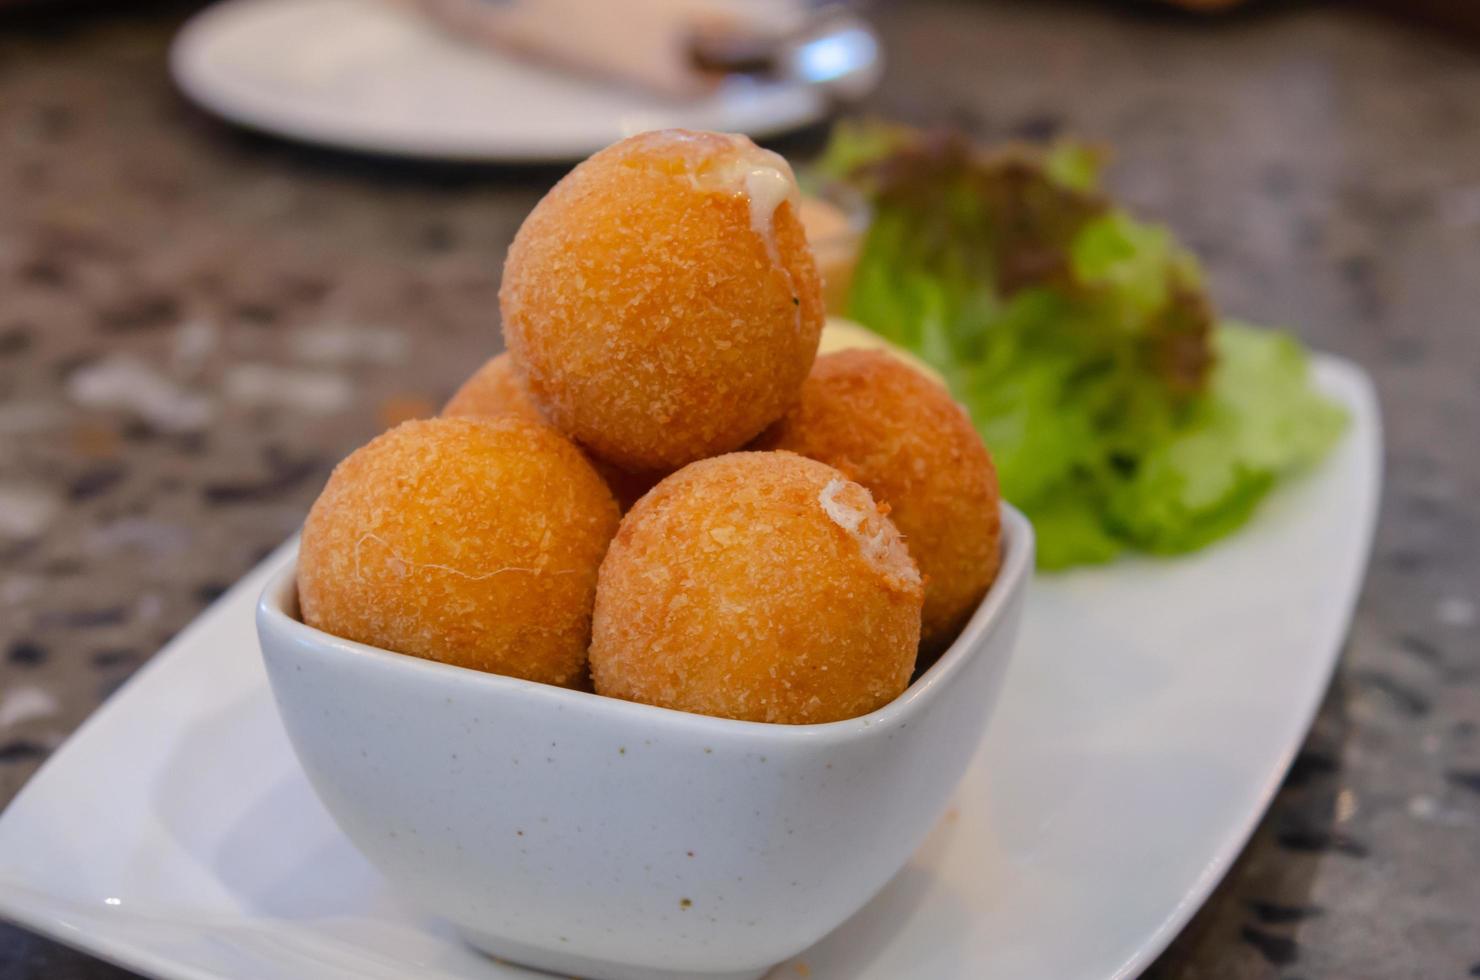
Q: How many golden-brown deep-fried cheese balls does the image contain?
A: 5